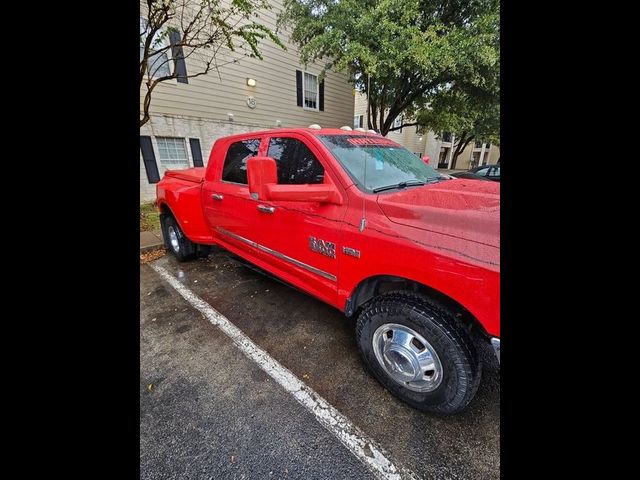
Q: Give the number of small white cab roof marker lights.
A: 4